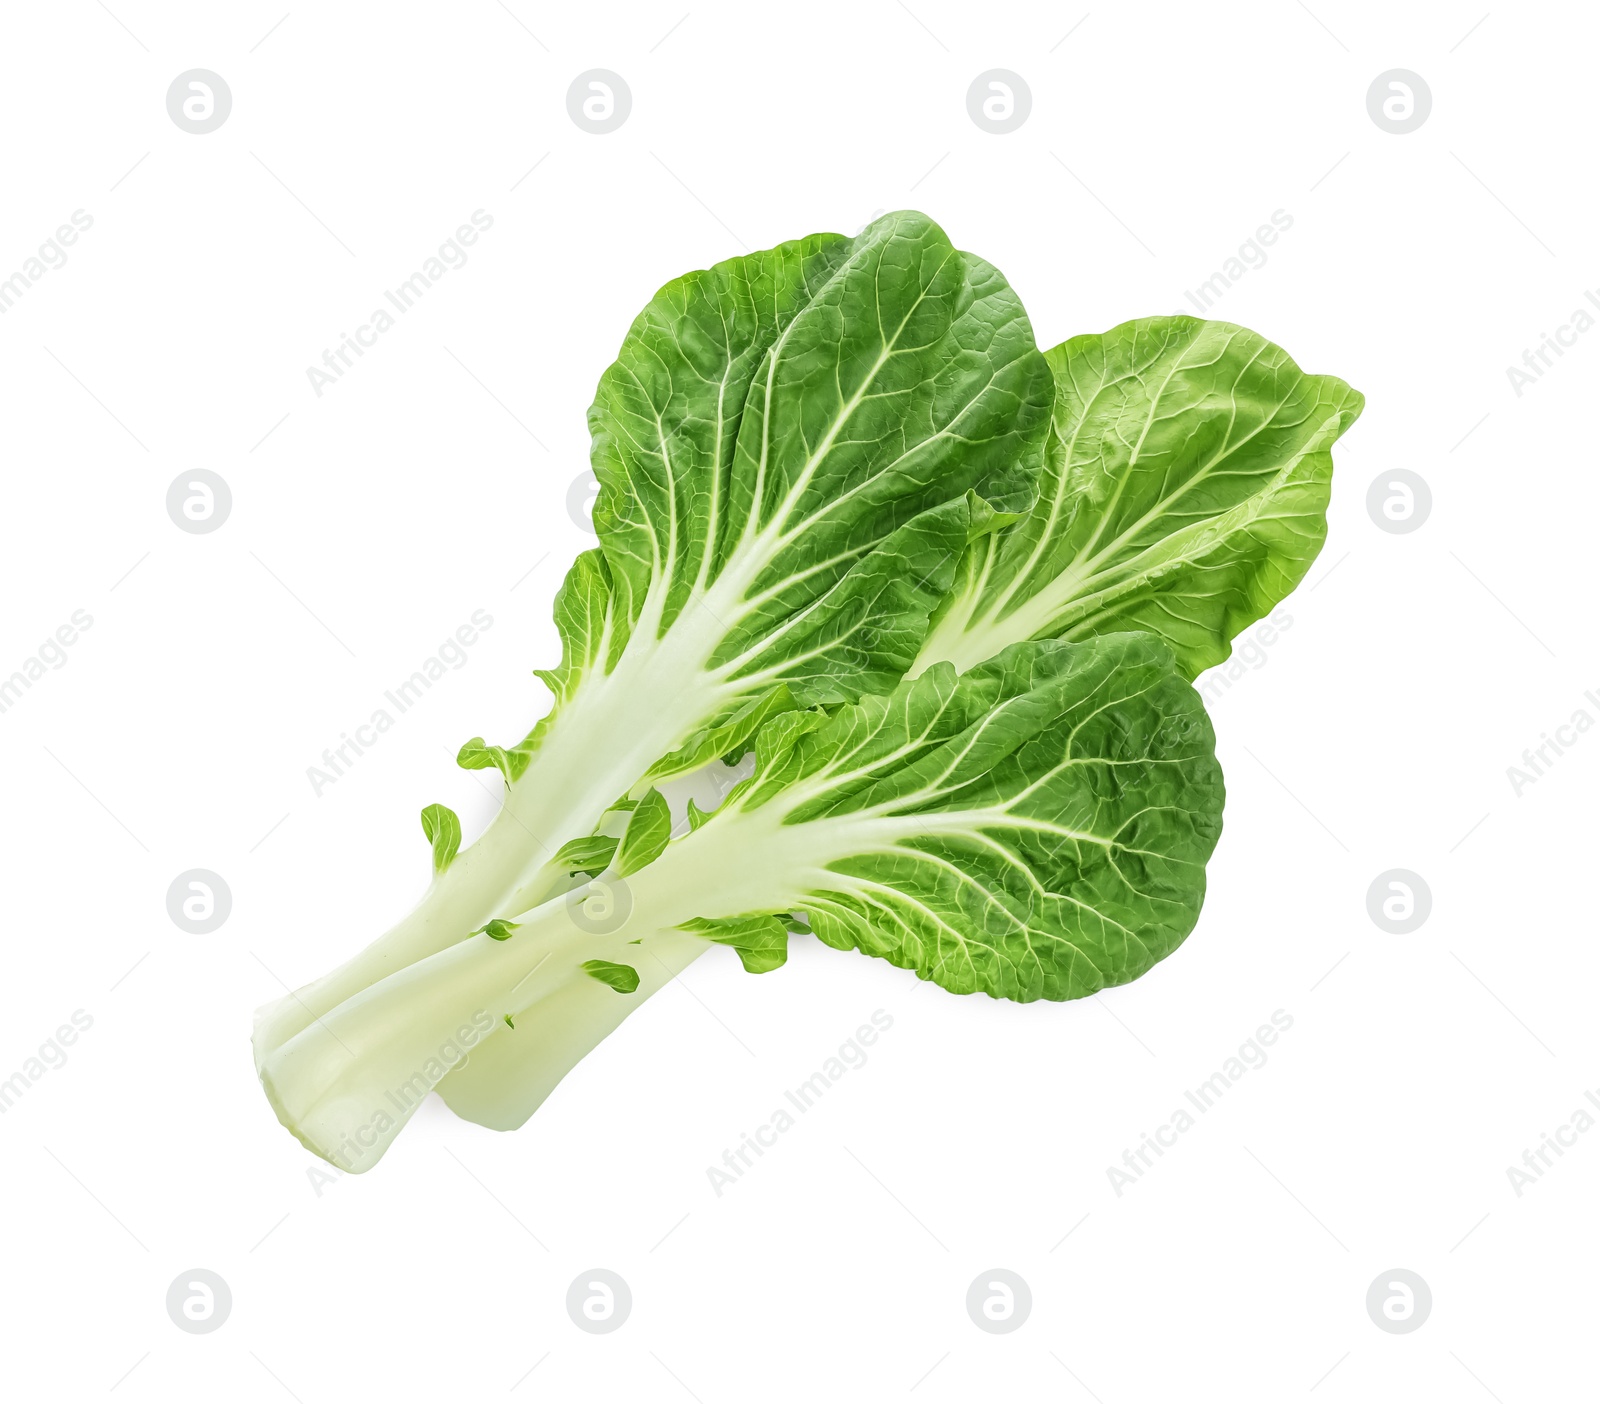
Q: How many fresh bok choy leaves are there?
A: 3